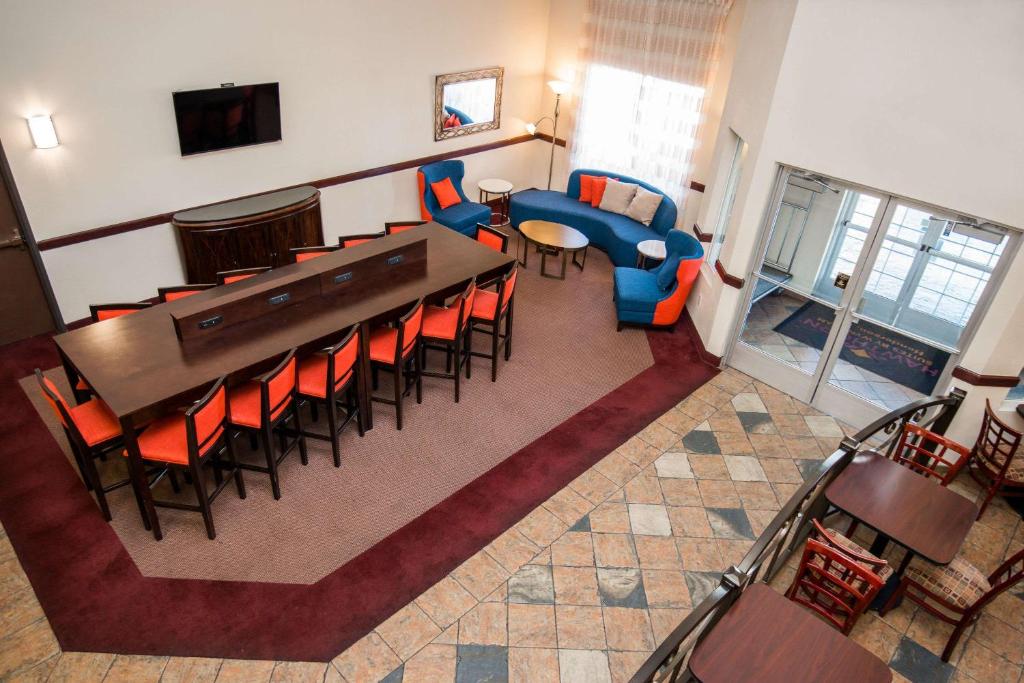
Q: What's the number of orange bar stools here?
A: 14